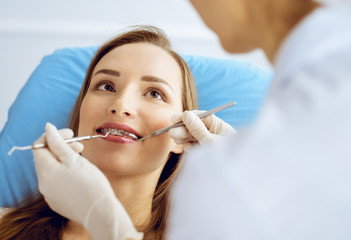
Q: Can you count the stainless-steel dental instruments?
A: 2